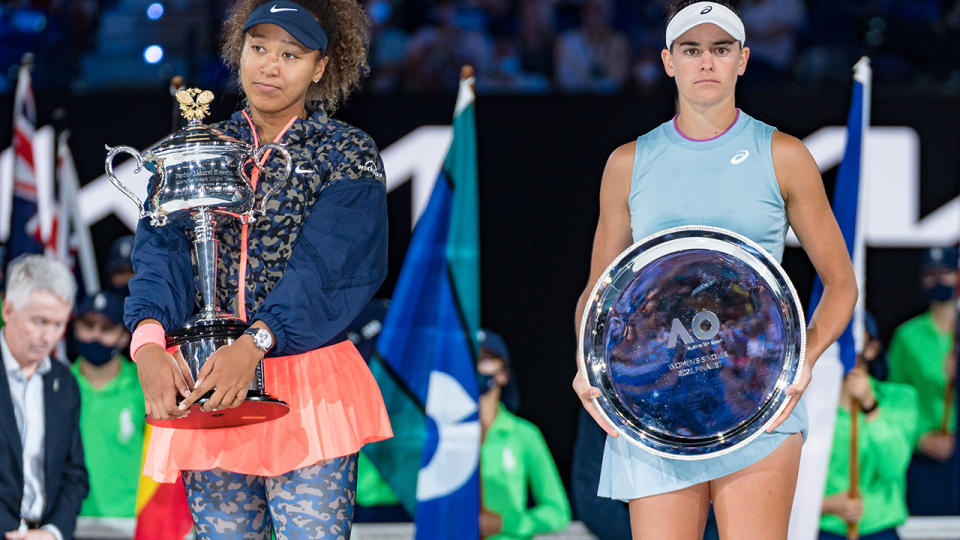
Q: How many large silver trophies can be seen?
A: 2